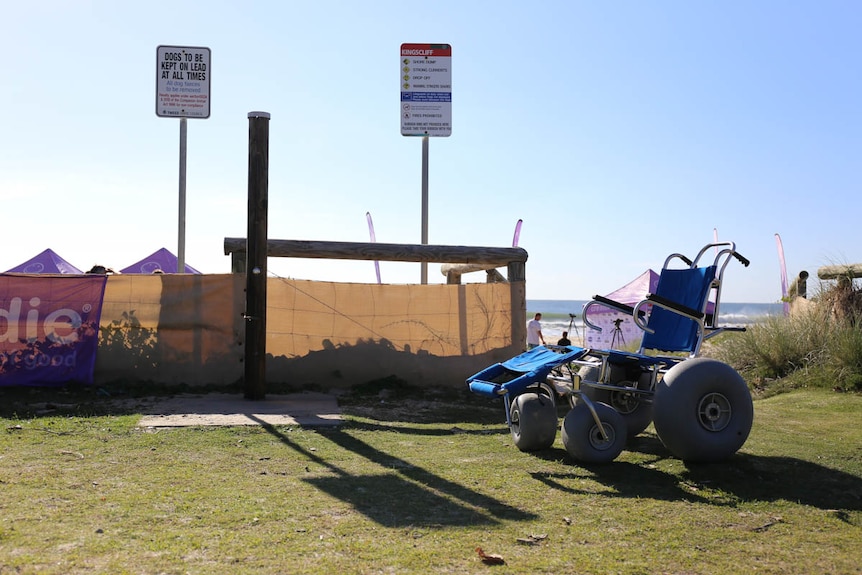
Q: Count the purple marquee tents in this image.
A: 3